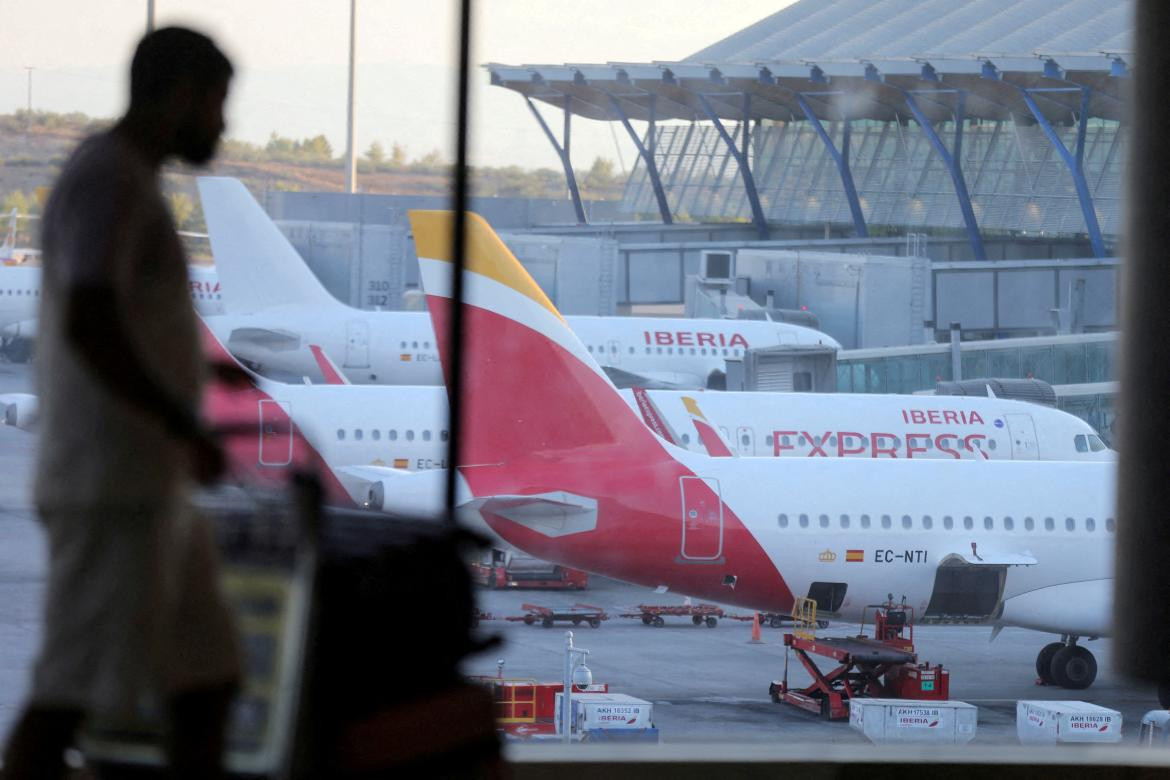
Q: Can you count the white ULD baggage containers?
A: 3